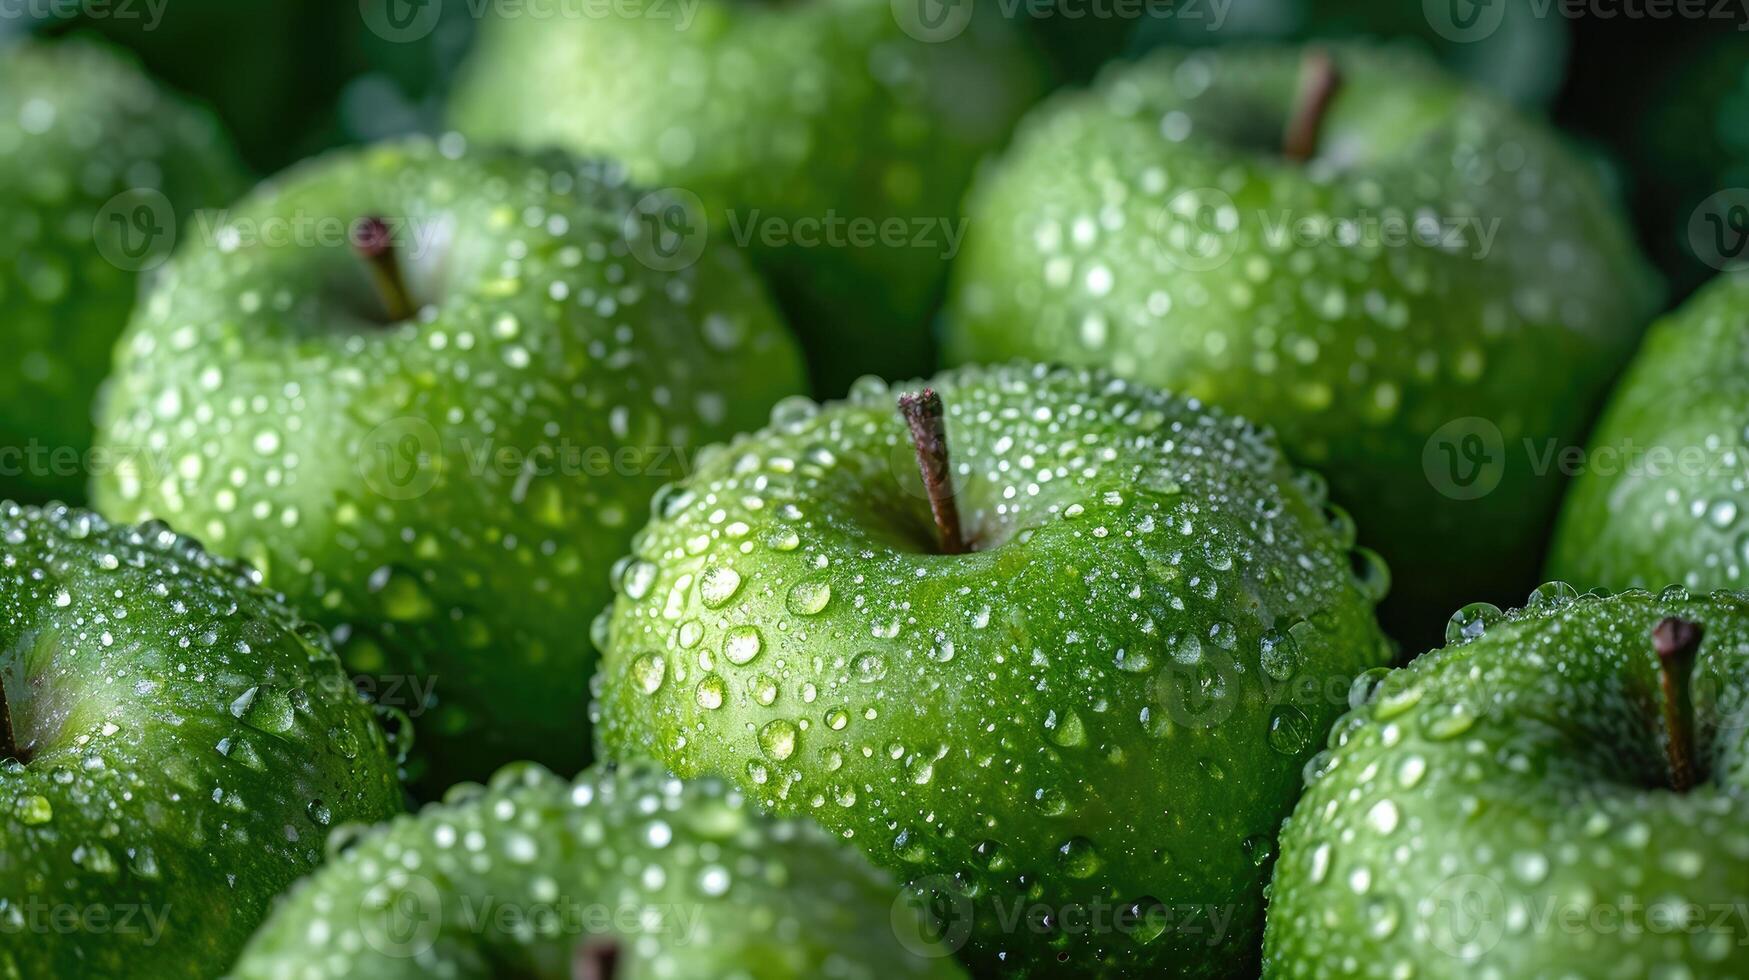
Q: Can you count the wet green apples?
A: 9